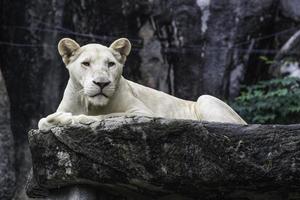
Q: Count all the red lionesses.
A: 0